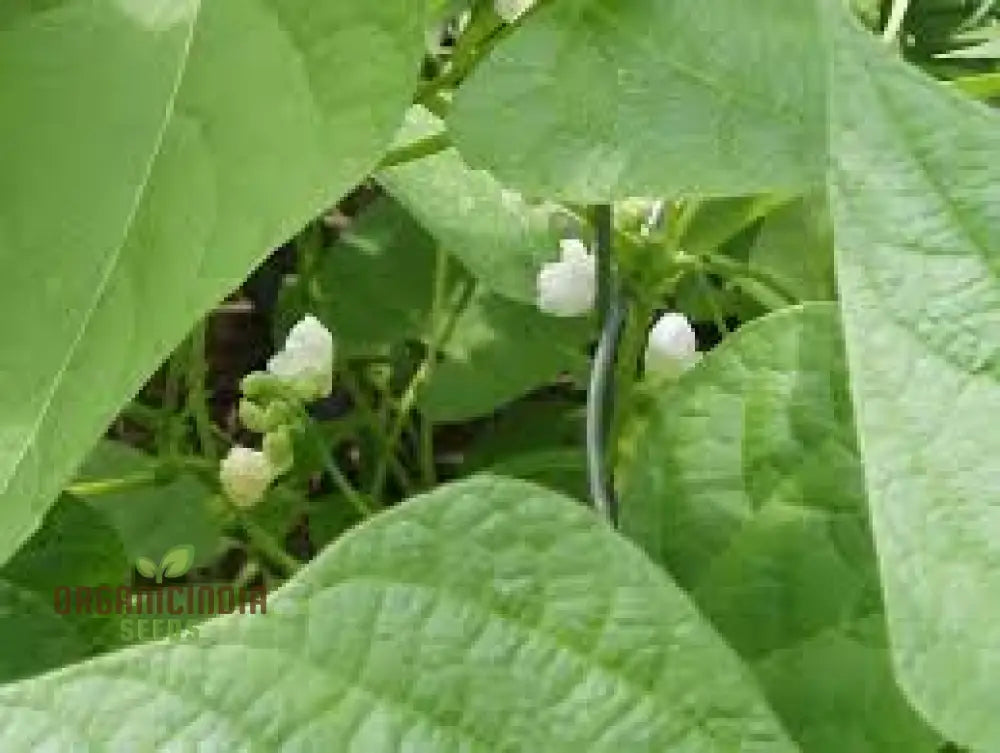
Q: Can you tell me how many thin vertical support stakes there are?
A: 1